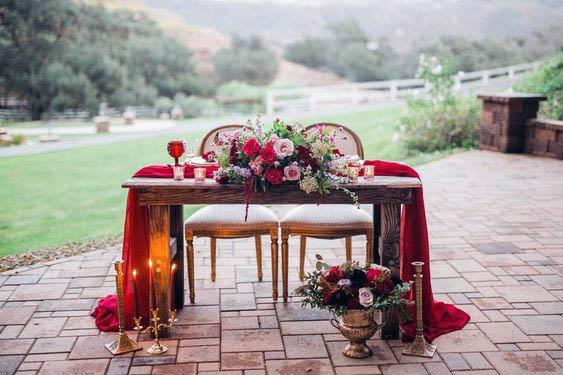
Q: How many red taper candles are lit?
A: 3